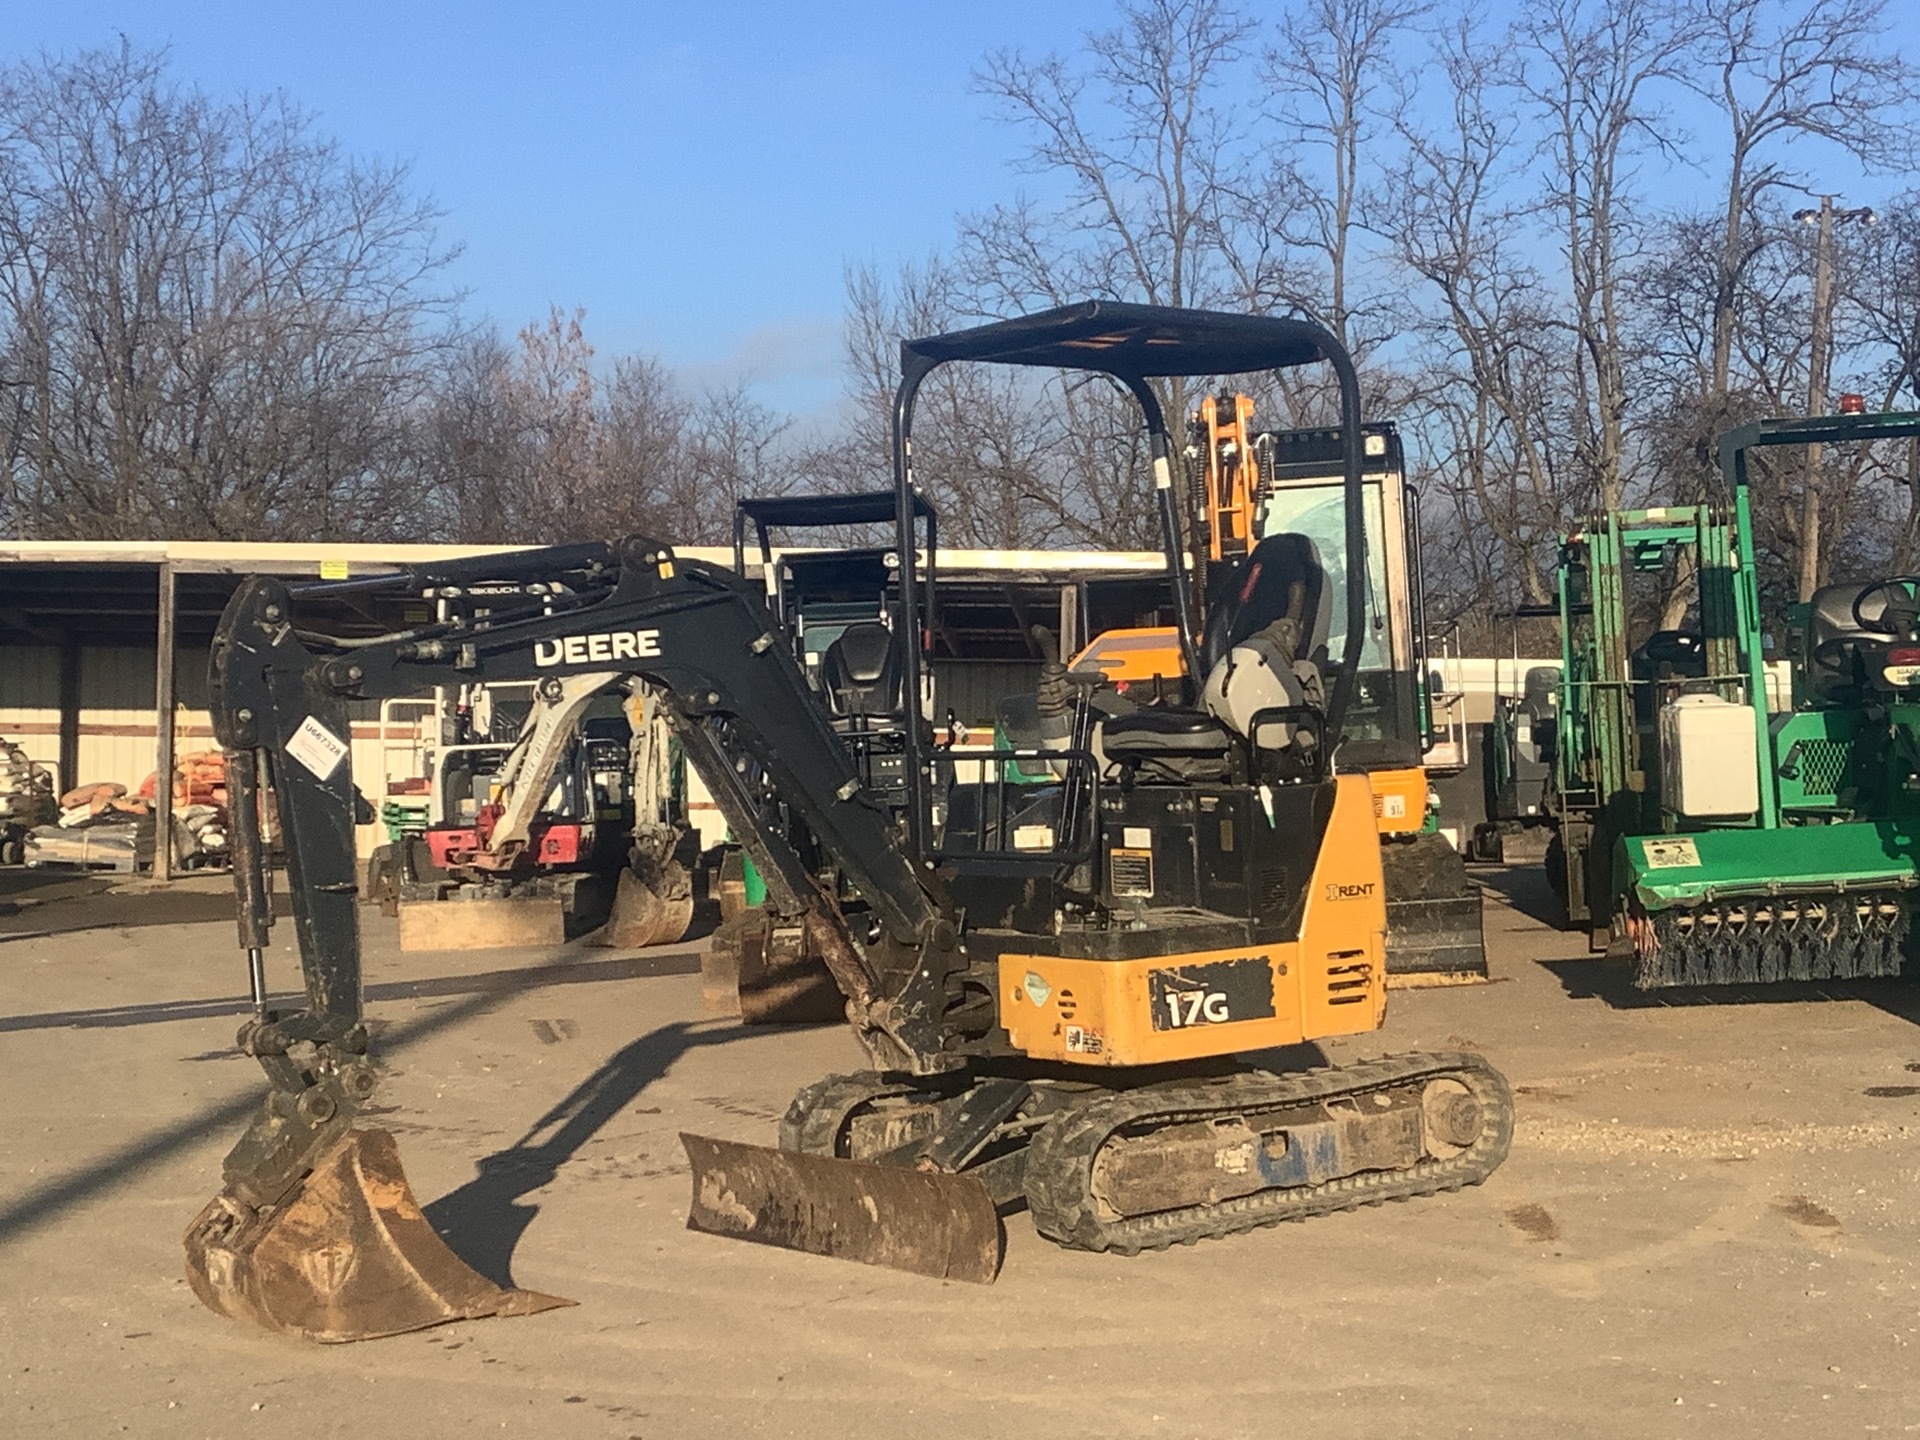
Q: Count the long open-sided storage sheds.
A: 1